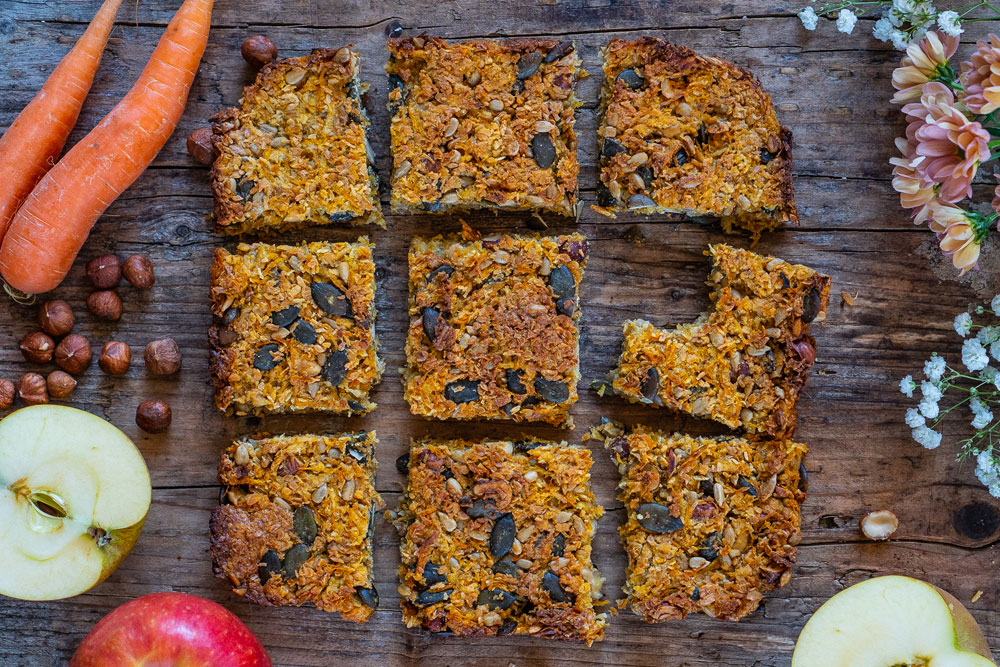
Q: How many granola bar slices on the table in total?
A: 9